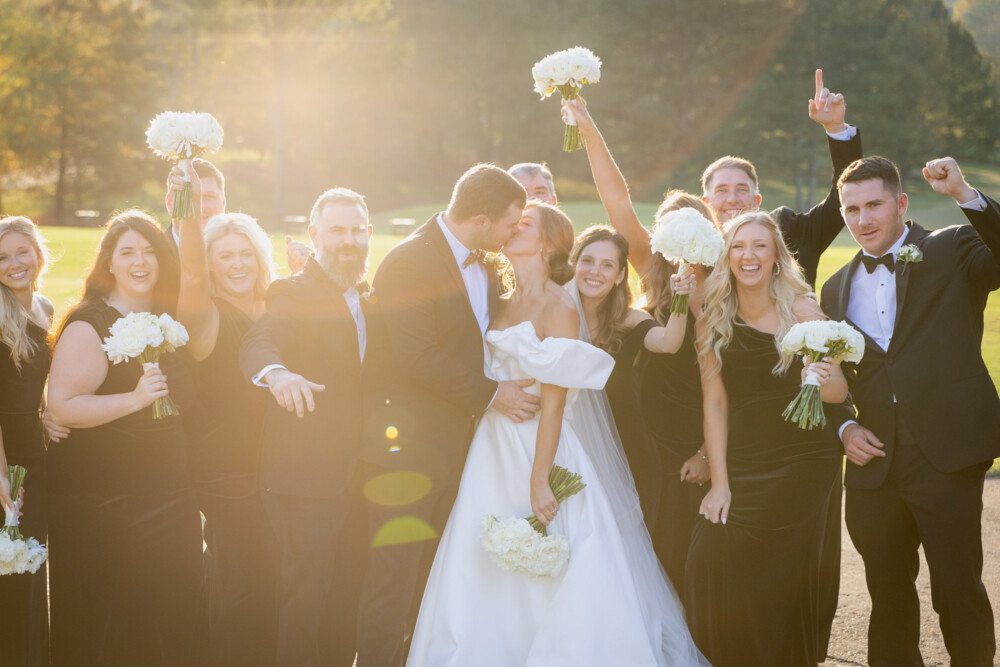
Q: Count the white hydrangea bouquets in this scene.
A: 7